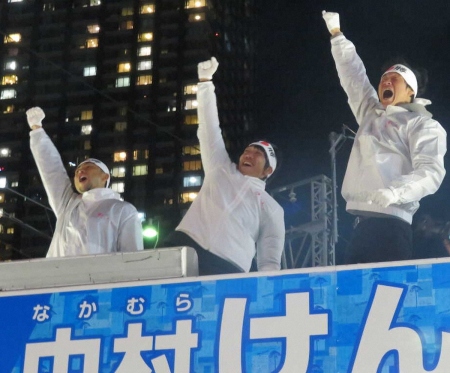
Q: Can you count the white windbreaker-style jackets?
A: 3